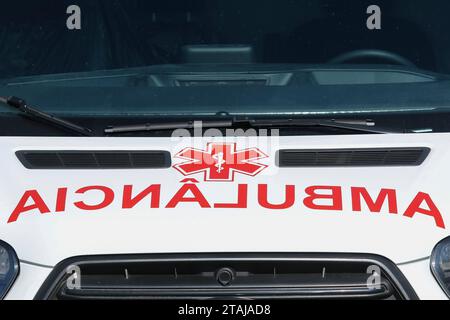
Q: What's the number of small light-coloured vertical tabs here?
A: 4